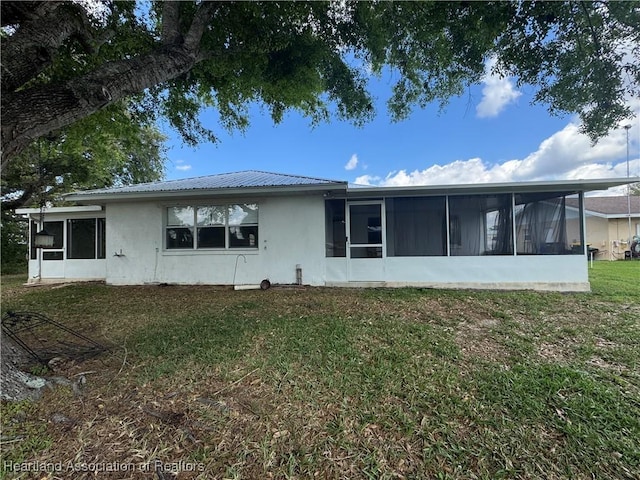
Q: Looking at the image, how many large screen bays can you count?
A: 3